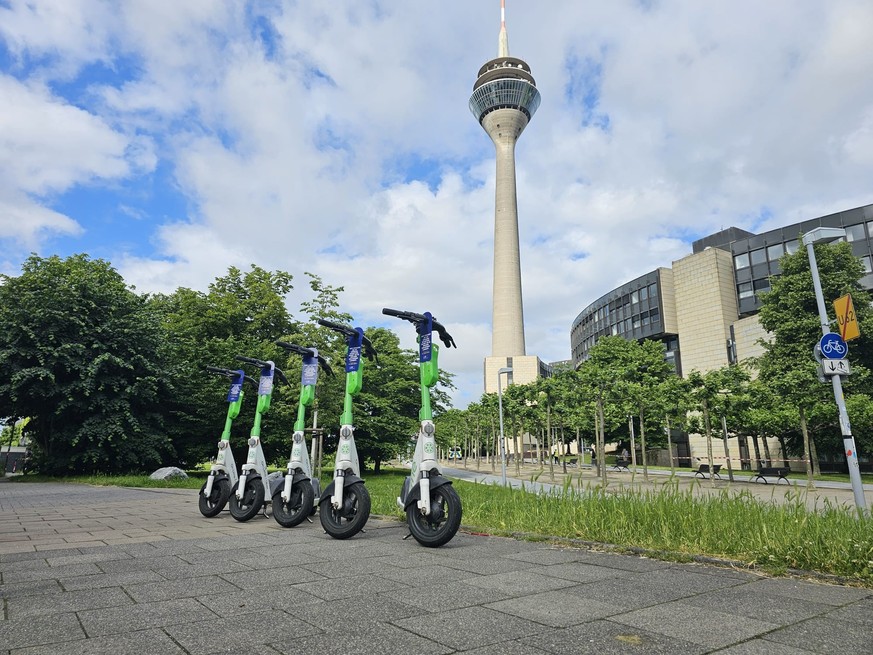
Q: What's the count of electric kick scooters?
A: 5